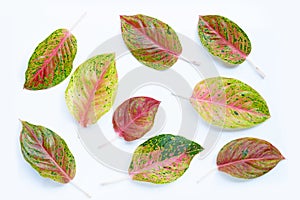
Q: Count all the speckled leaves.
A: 9